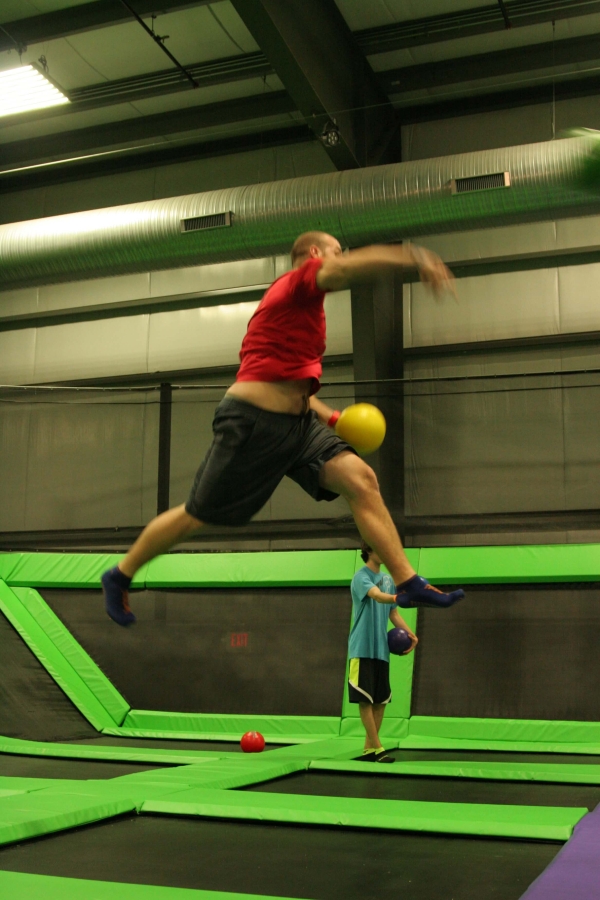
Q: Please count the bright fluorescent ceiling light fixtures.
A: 1